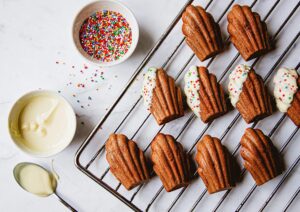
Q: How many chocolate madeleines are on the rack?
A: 10